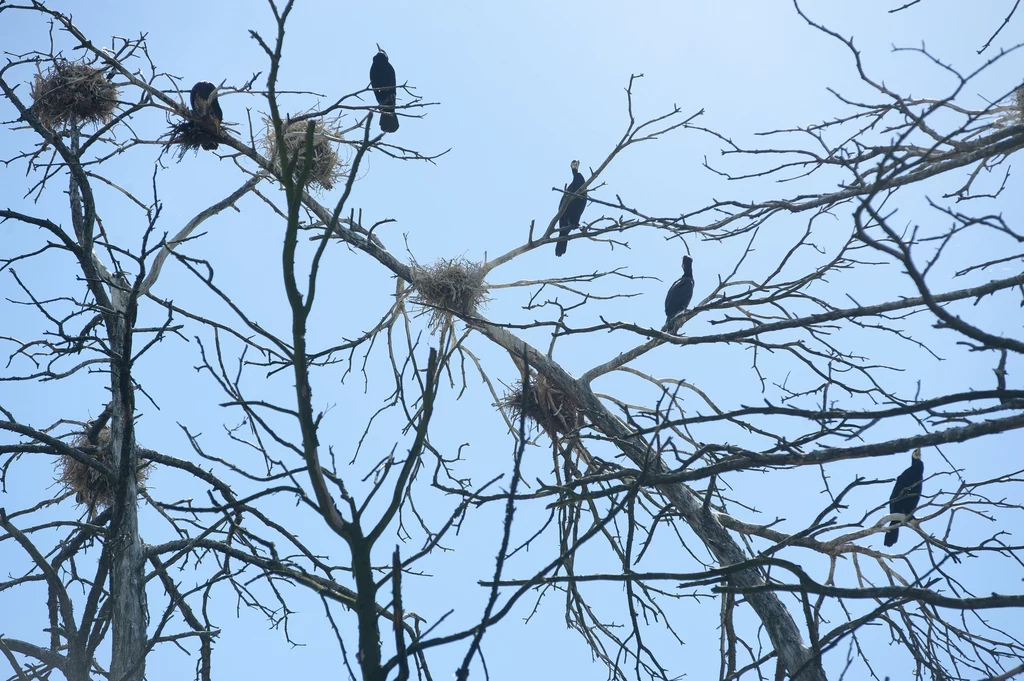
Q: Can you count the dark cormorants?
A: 5